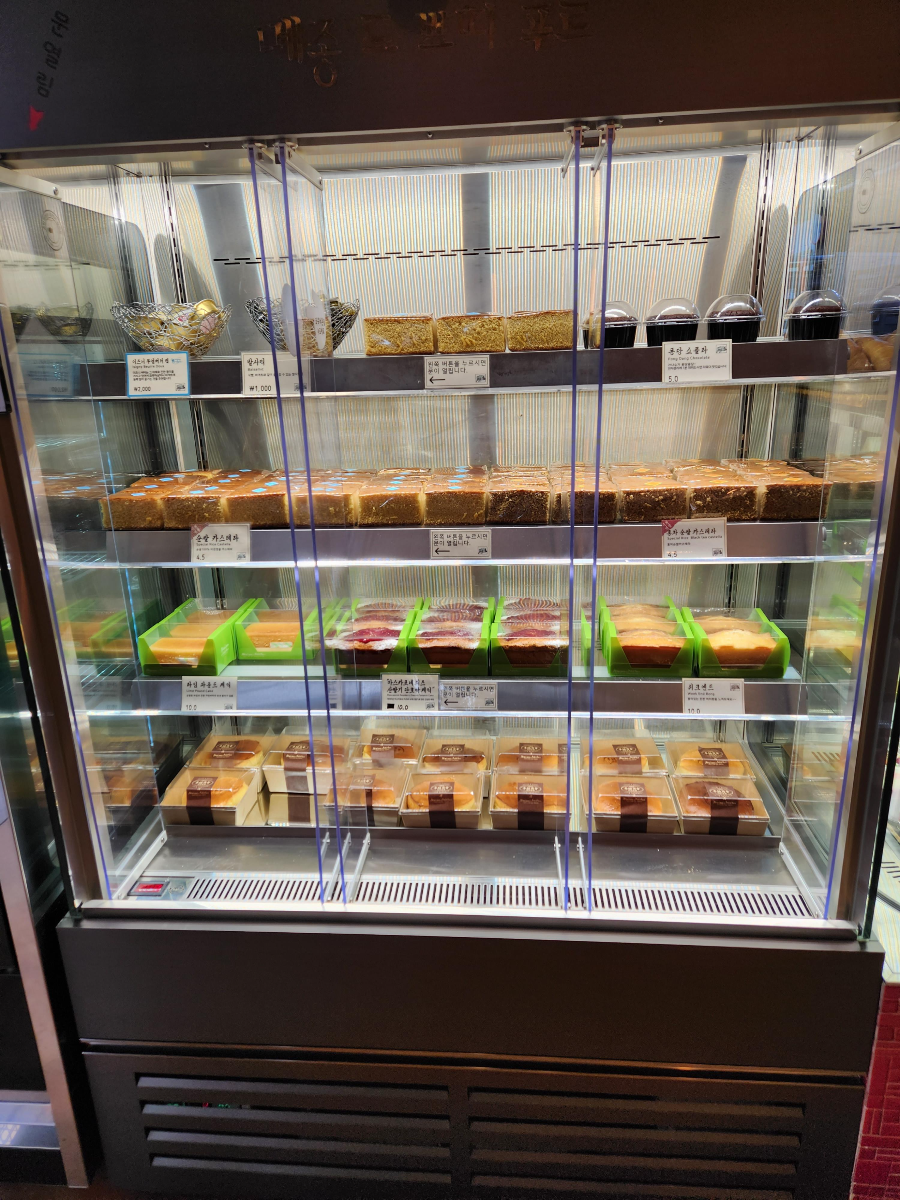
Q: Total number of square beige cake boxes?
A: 13